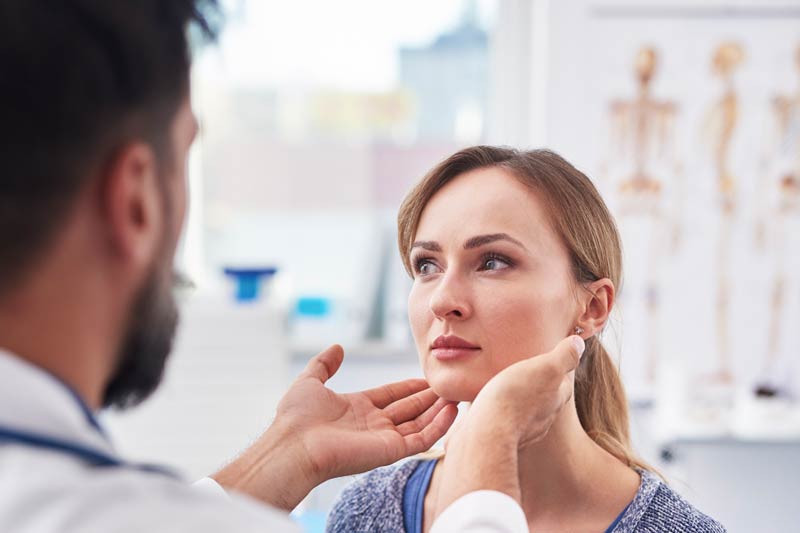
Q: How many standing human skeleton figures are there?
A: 3